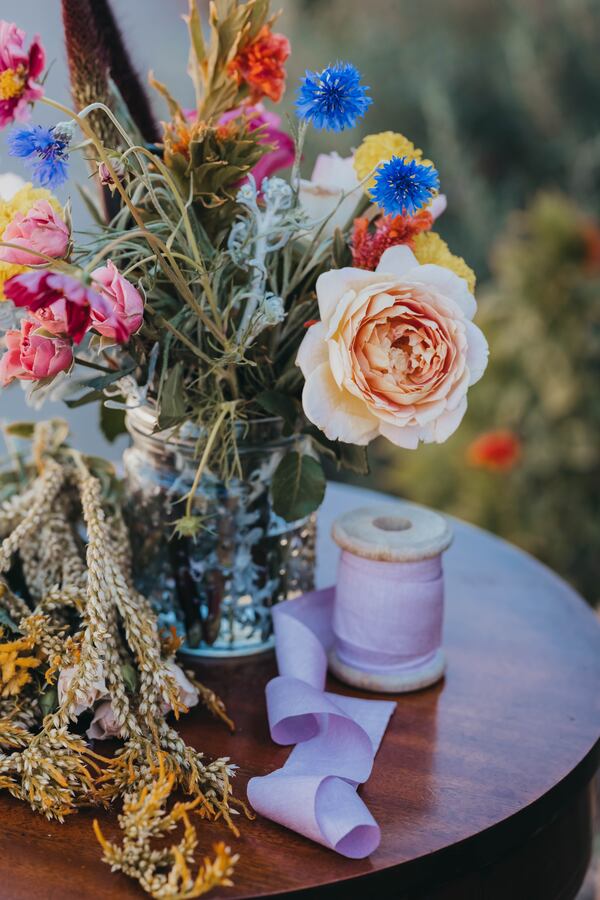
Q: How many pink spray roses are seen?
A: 4